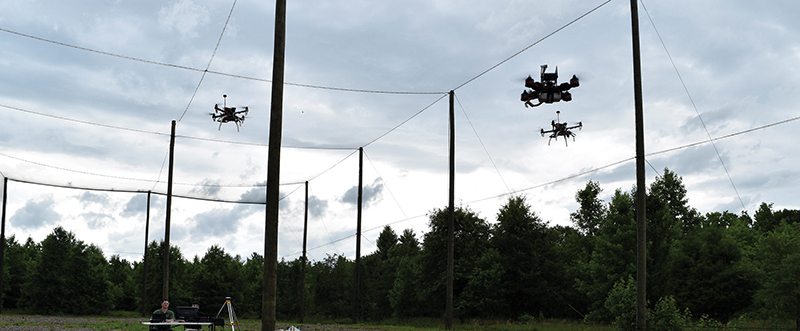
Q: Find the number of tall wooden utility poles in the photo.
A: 8